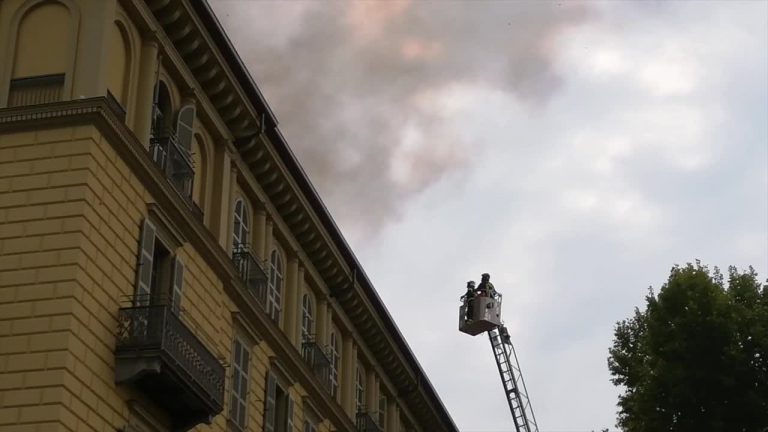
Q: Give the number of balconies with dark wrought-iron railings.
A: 5